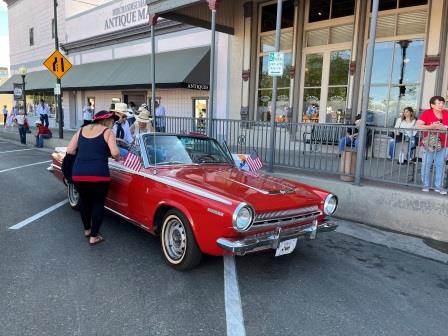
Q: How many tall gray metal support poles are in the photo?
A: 4